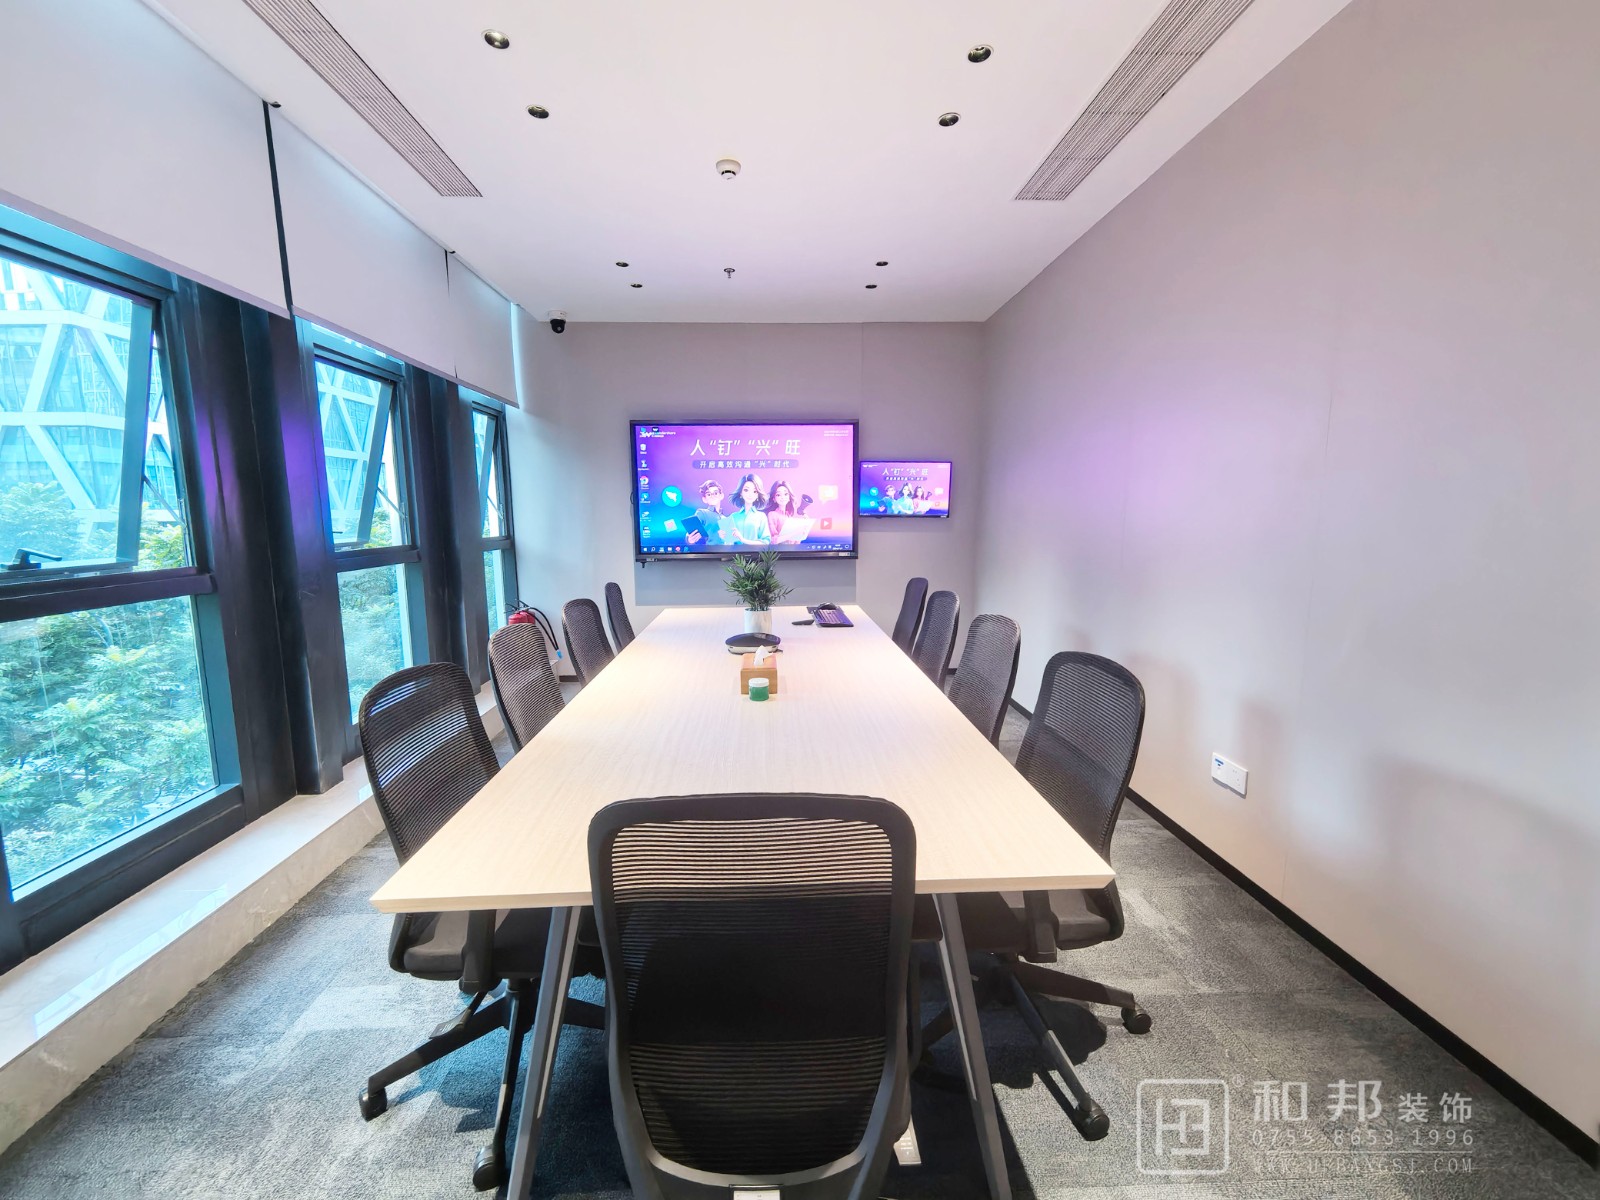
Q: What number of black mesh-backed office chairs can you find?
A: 9